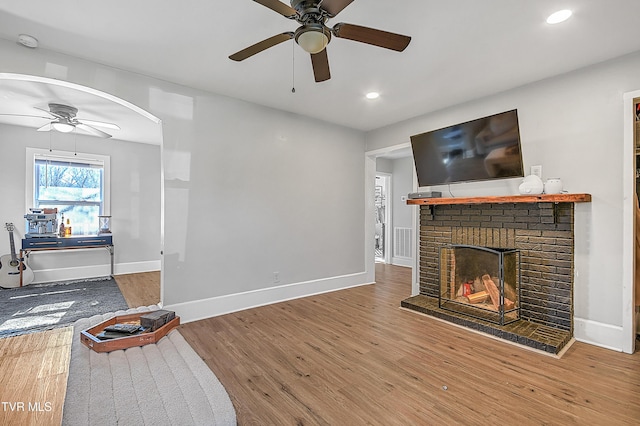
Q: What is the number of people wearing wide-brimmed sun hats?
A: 0